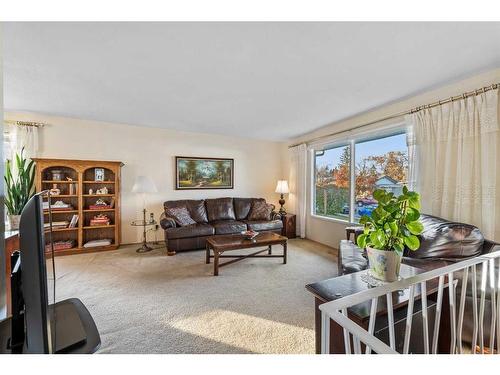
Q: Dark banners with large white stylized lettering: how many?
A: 0